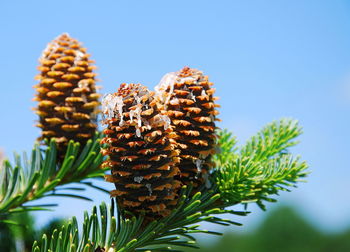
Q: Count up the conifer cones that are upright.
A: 3